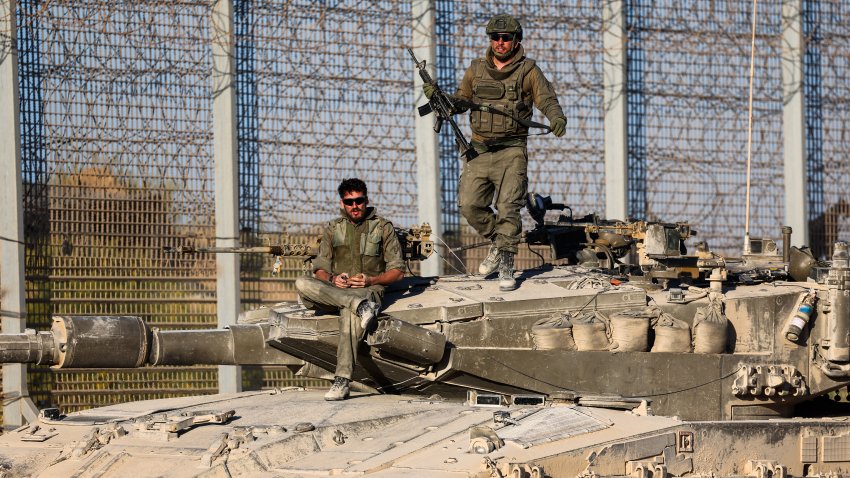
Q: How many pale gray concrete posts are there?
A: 5